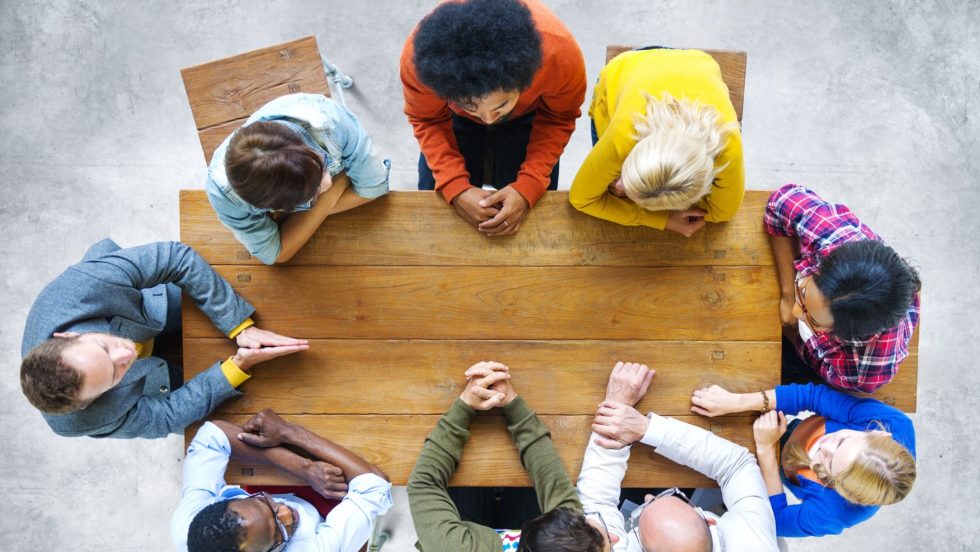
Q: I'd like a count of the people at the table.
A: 9